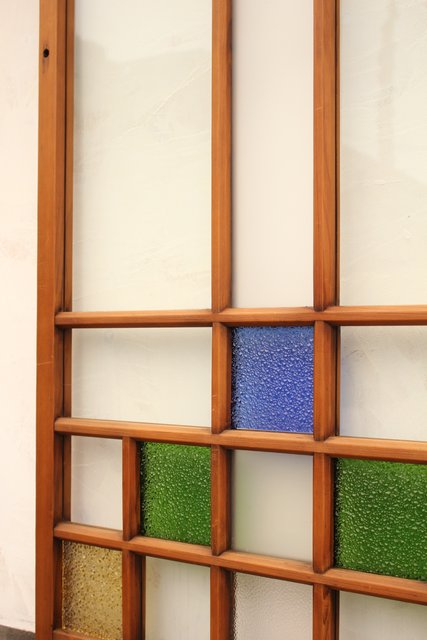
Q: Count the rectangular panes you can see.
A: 14